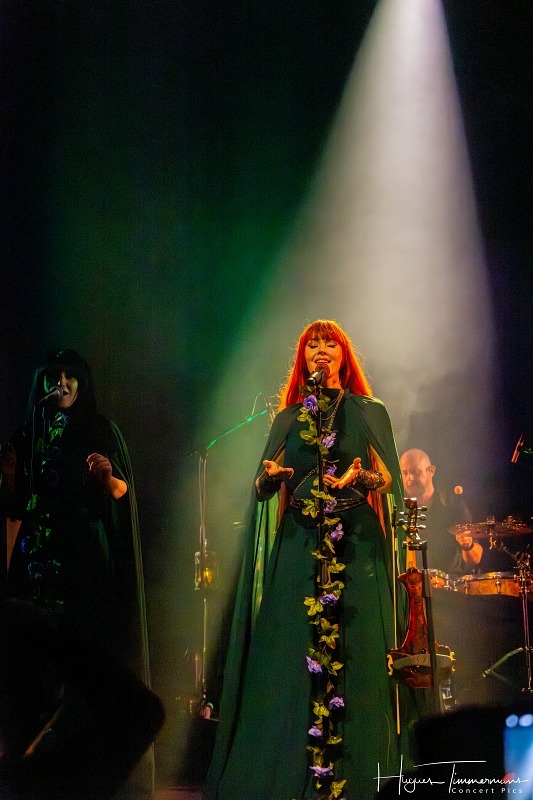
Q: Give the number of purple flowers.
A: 10